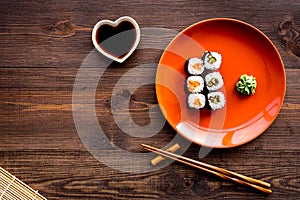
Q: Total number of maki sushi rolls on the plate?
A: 6